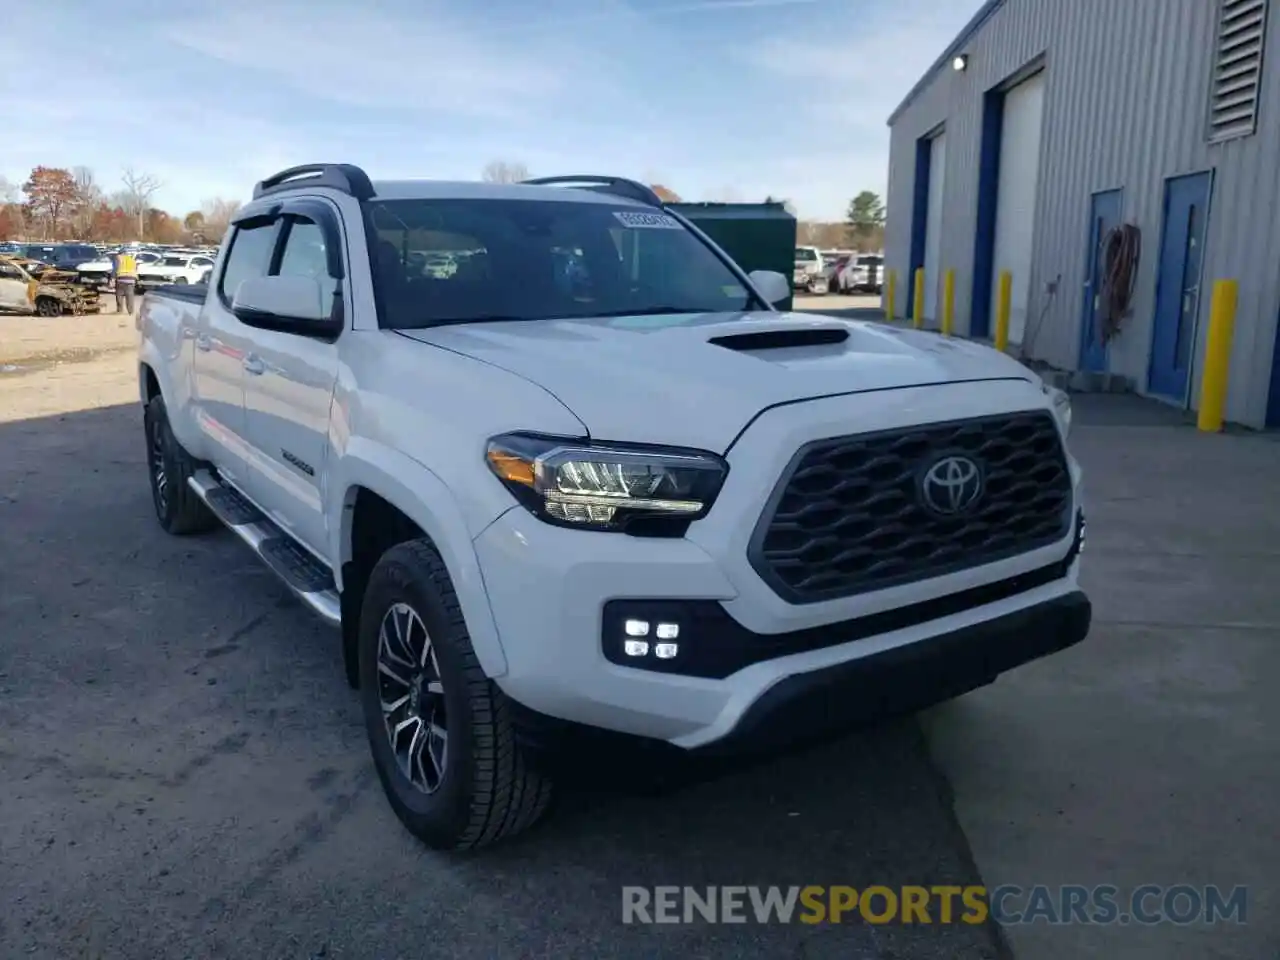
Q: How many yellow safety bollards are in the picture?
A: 5